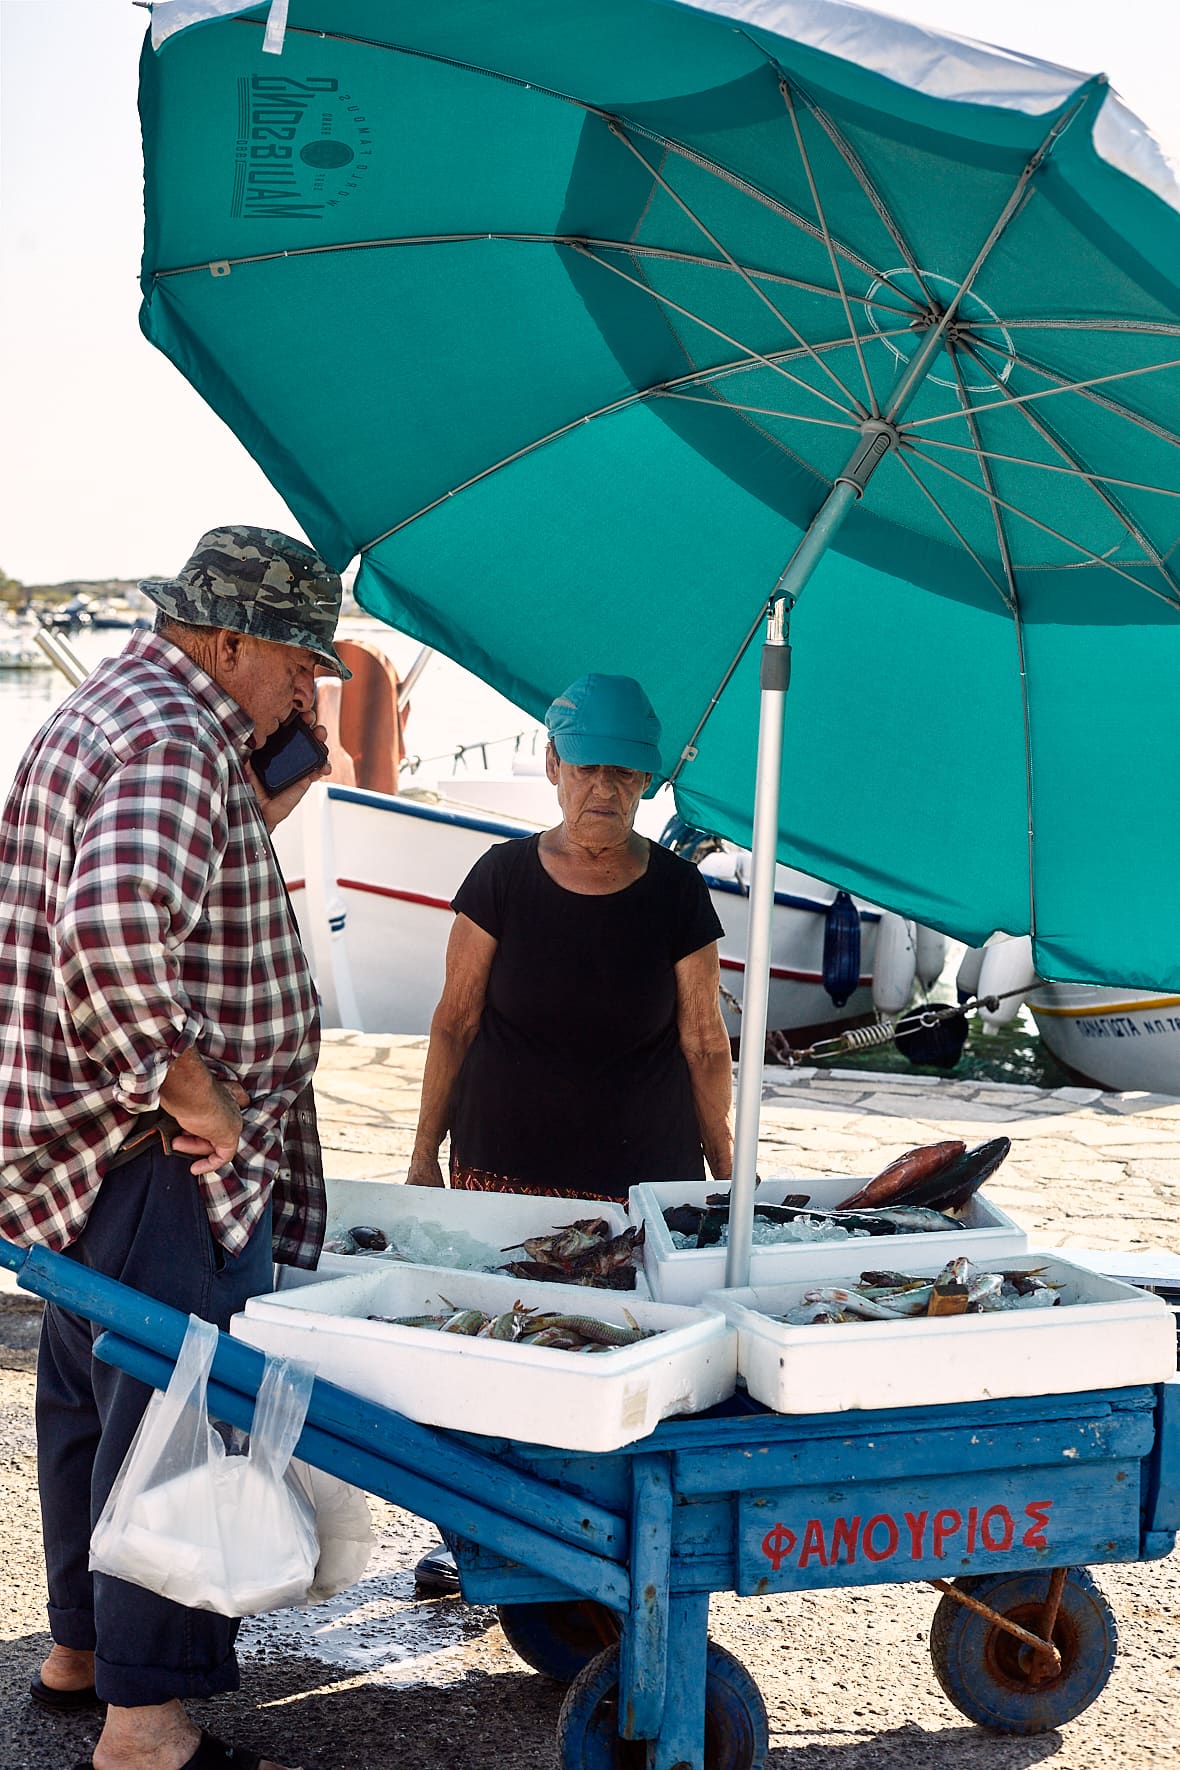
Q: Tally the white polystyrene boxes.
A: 4